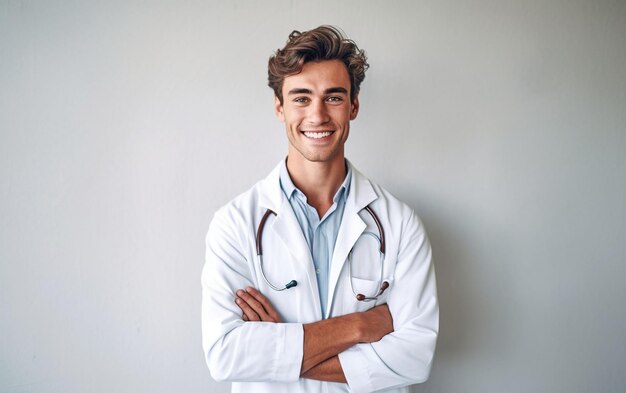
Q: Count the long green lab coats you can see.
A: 0